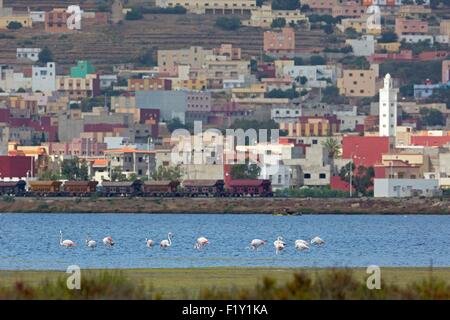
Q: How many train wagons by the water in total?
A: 7